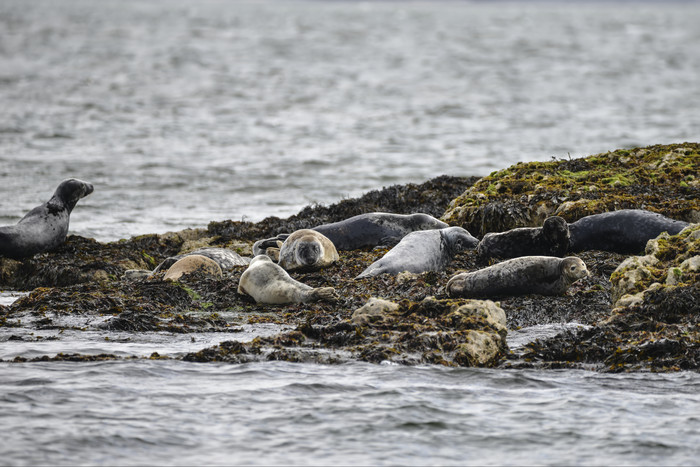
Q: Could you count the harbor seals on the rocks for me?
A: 10